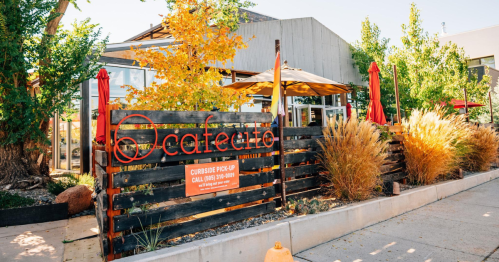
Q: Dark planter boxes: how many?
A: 1